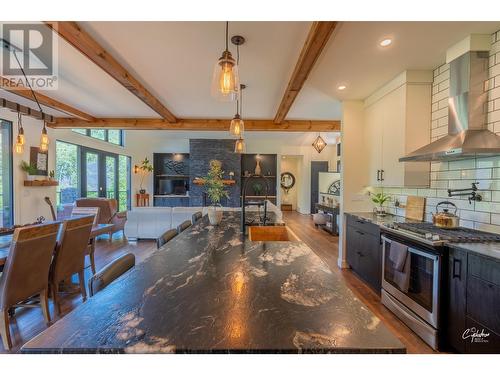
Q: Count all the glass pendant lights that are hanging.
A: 3